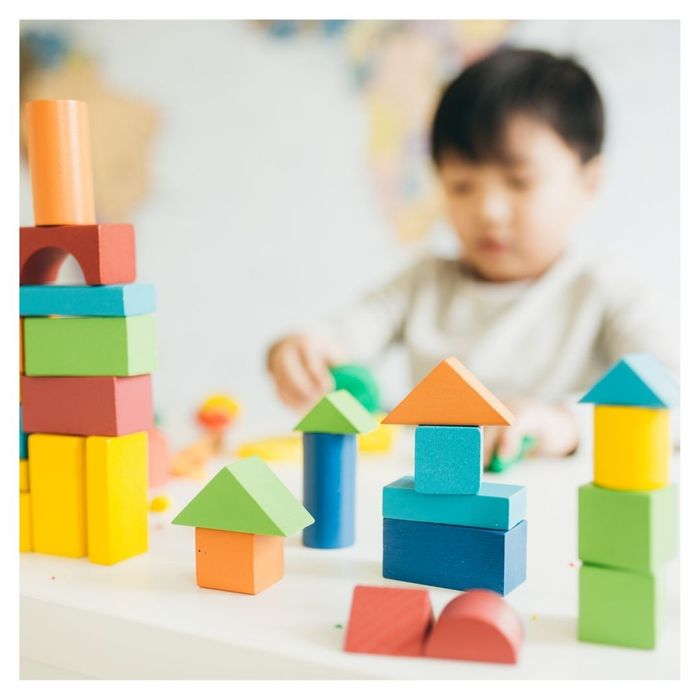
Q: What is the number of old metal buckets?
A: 0